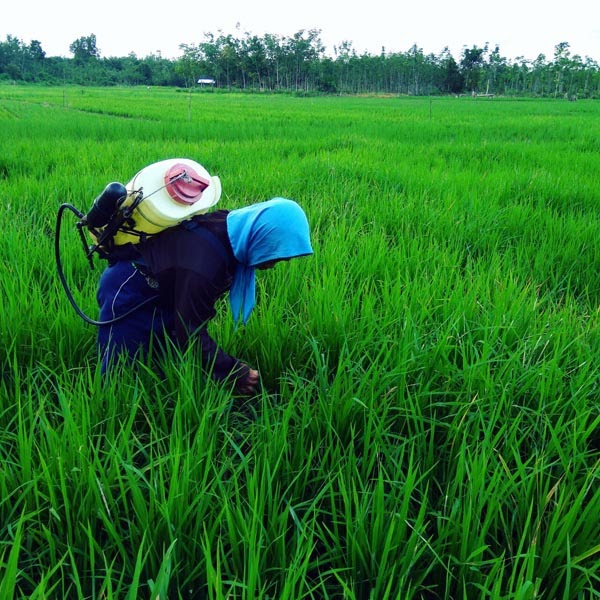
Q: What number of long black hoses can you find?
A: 1